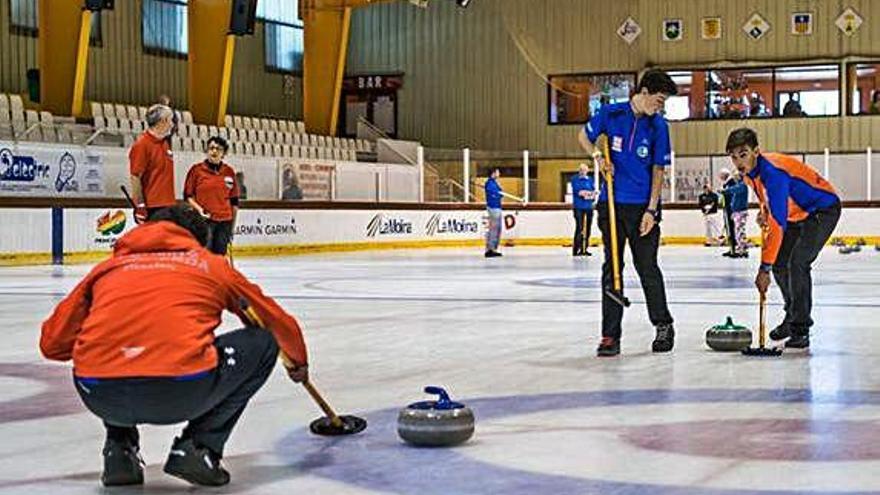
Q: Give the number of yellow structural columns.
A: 3